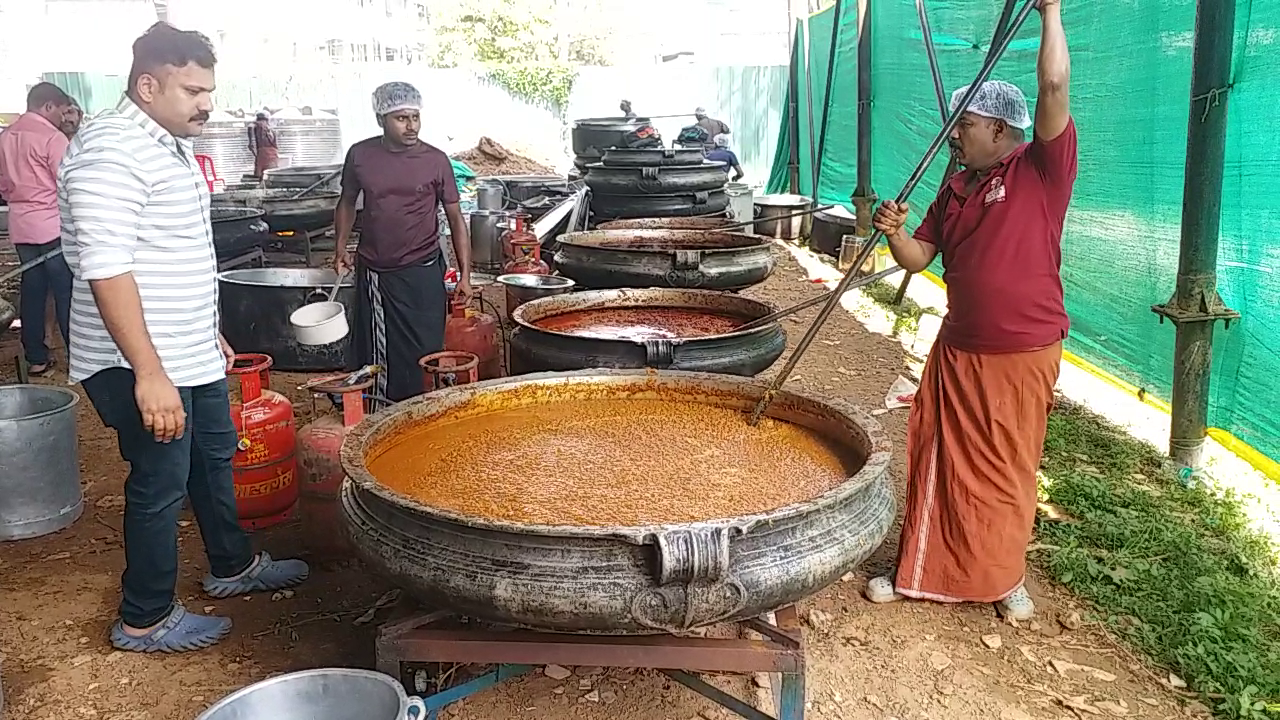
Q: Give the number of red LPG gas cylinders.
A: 6